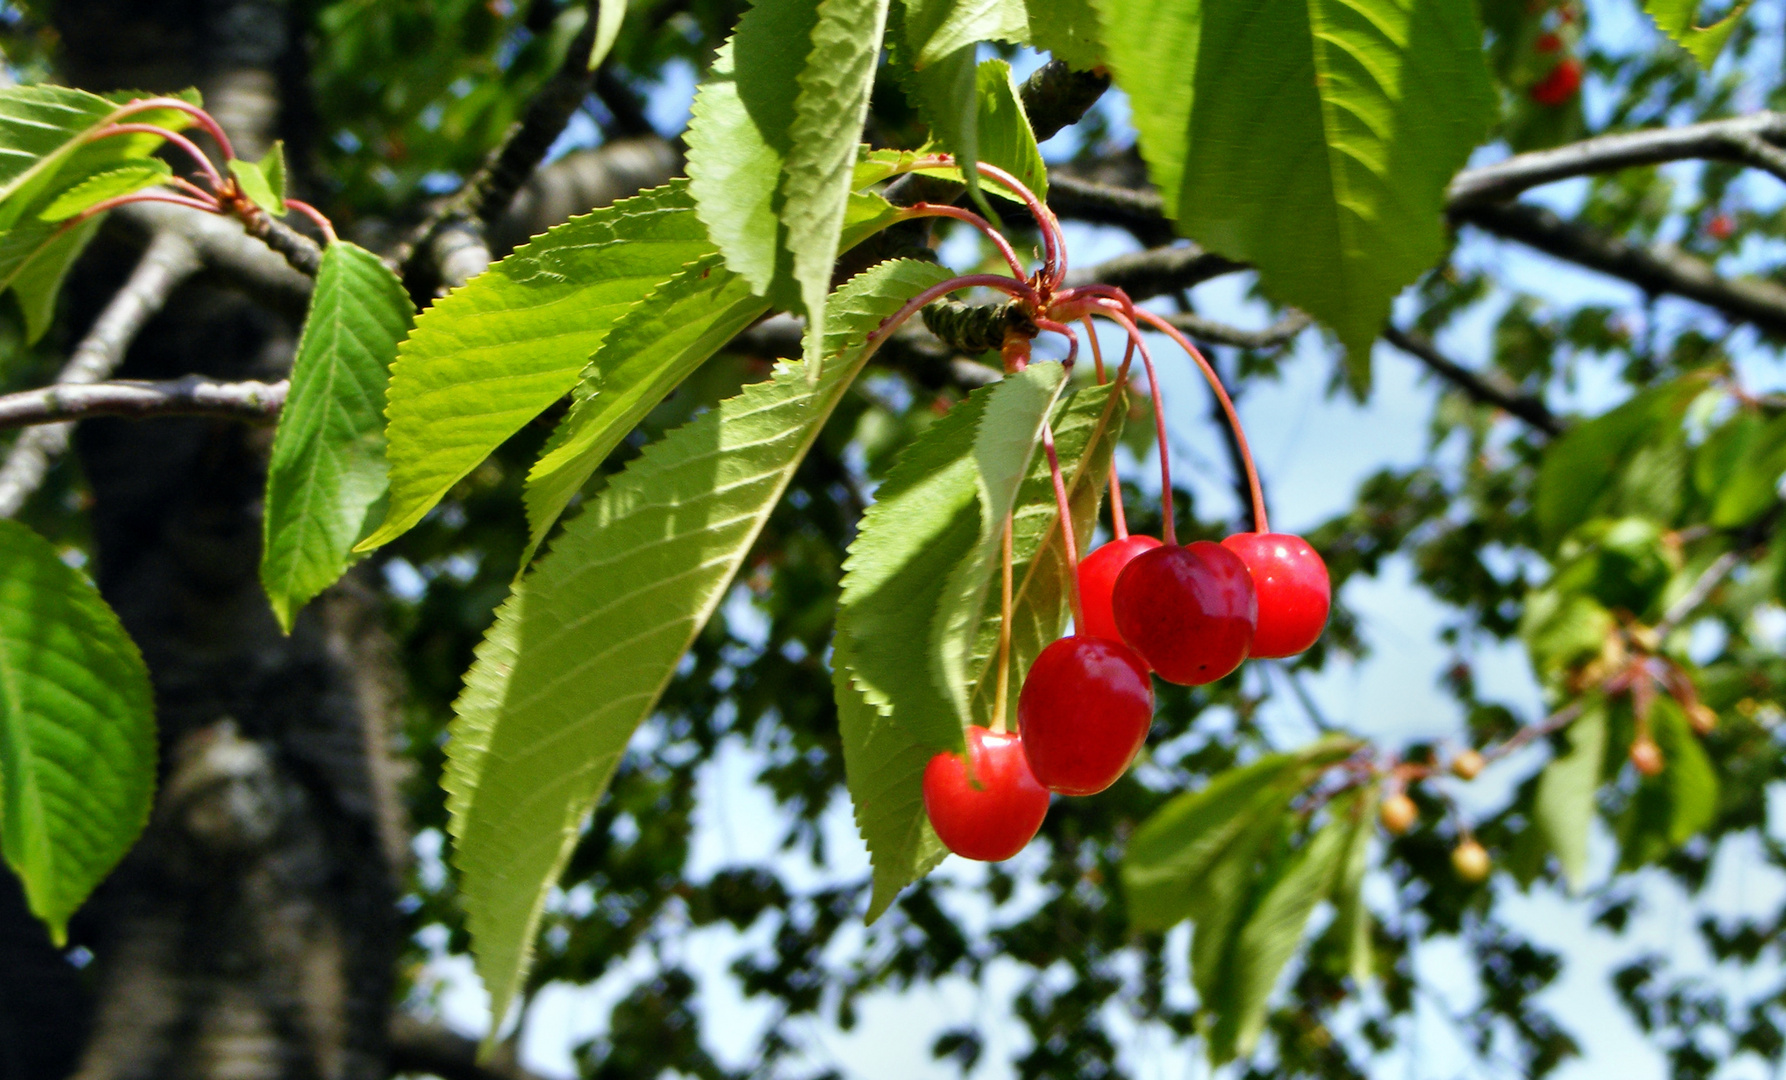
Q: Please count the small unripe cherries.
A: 5